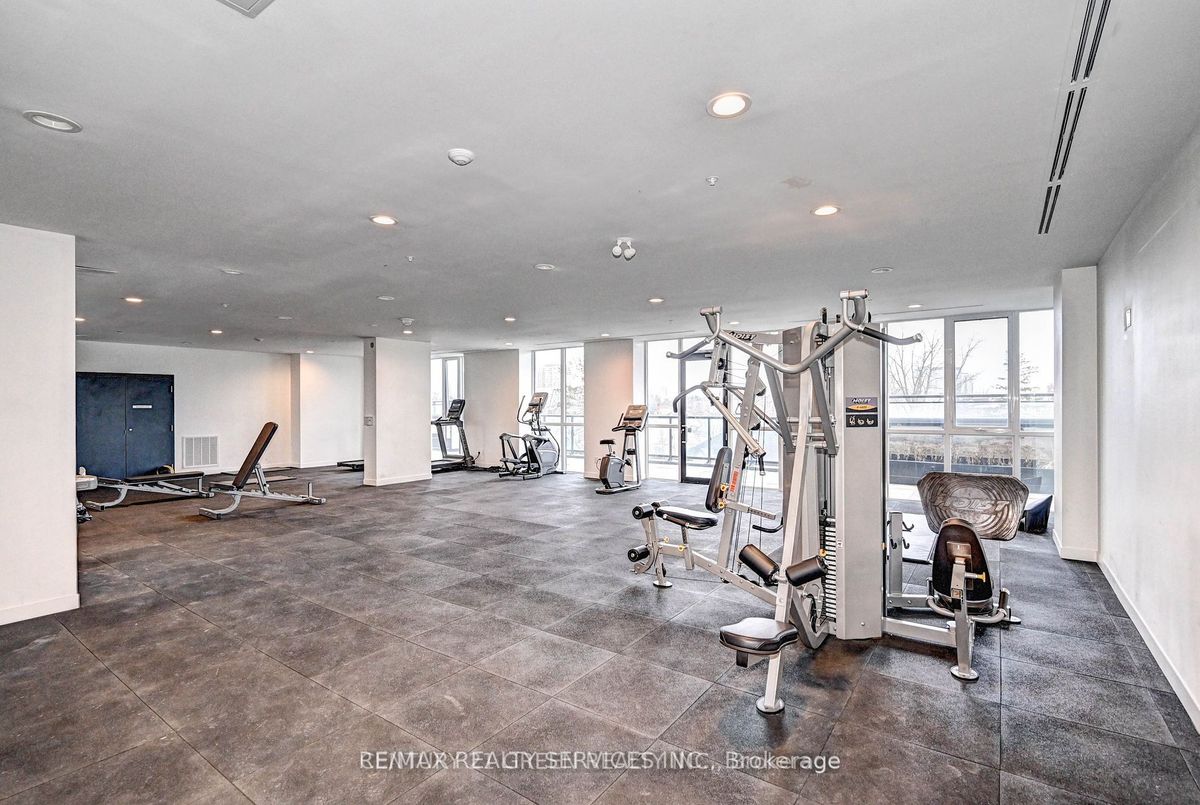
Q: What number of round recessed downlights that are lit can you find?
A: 14